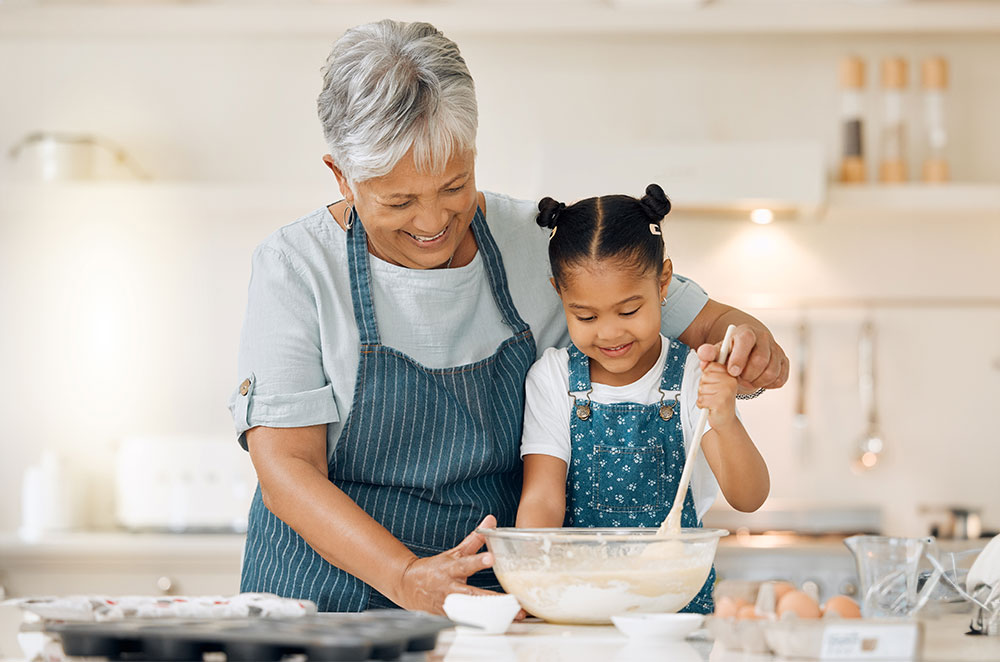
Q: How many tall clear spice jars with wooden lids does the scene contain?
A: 3